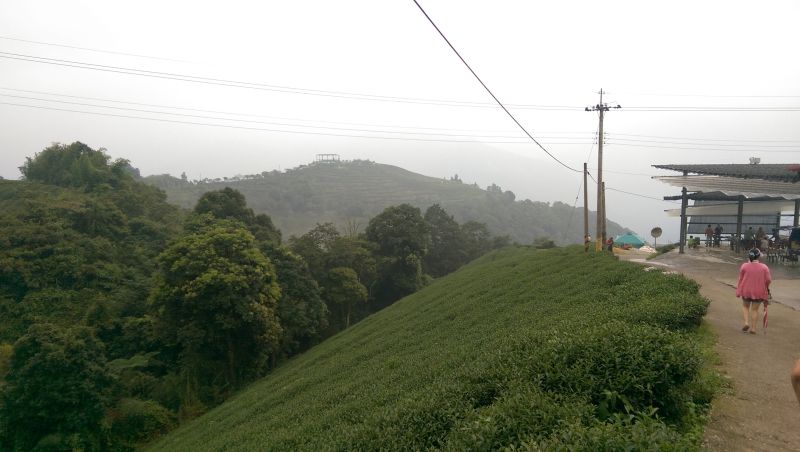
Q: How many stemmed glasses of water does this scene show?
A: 0